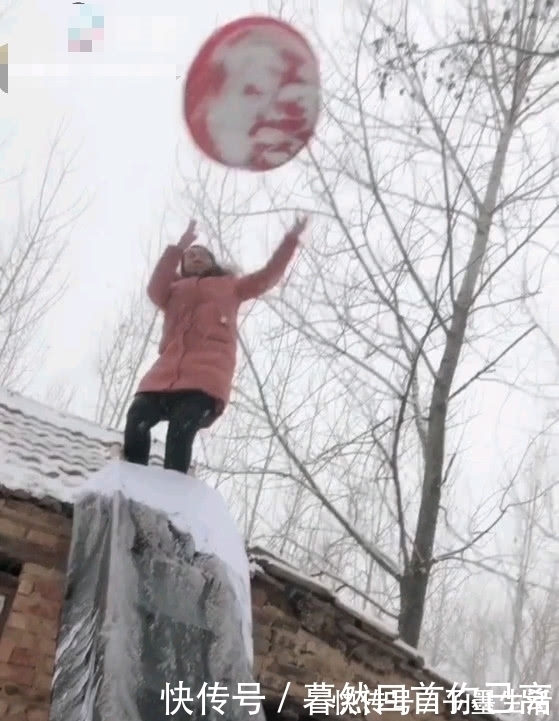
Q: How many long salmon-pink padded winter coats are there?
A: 1